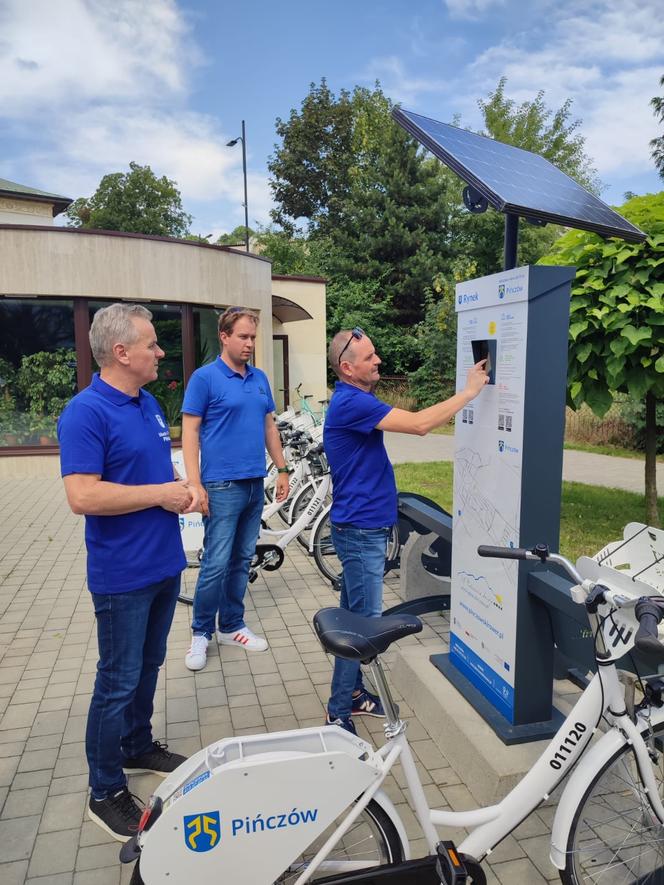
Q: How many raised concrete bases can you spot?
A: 1